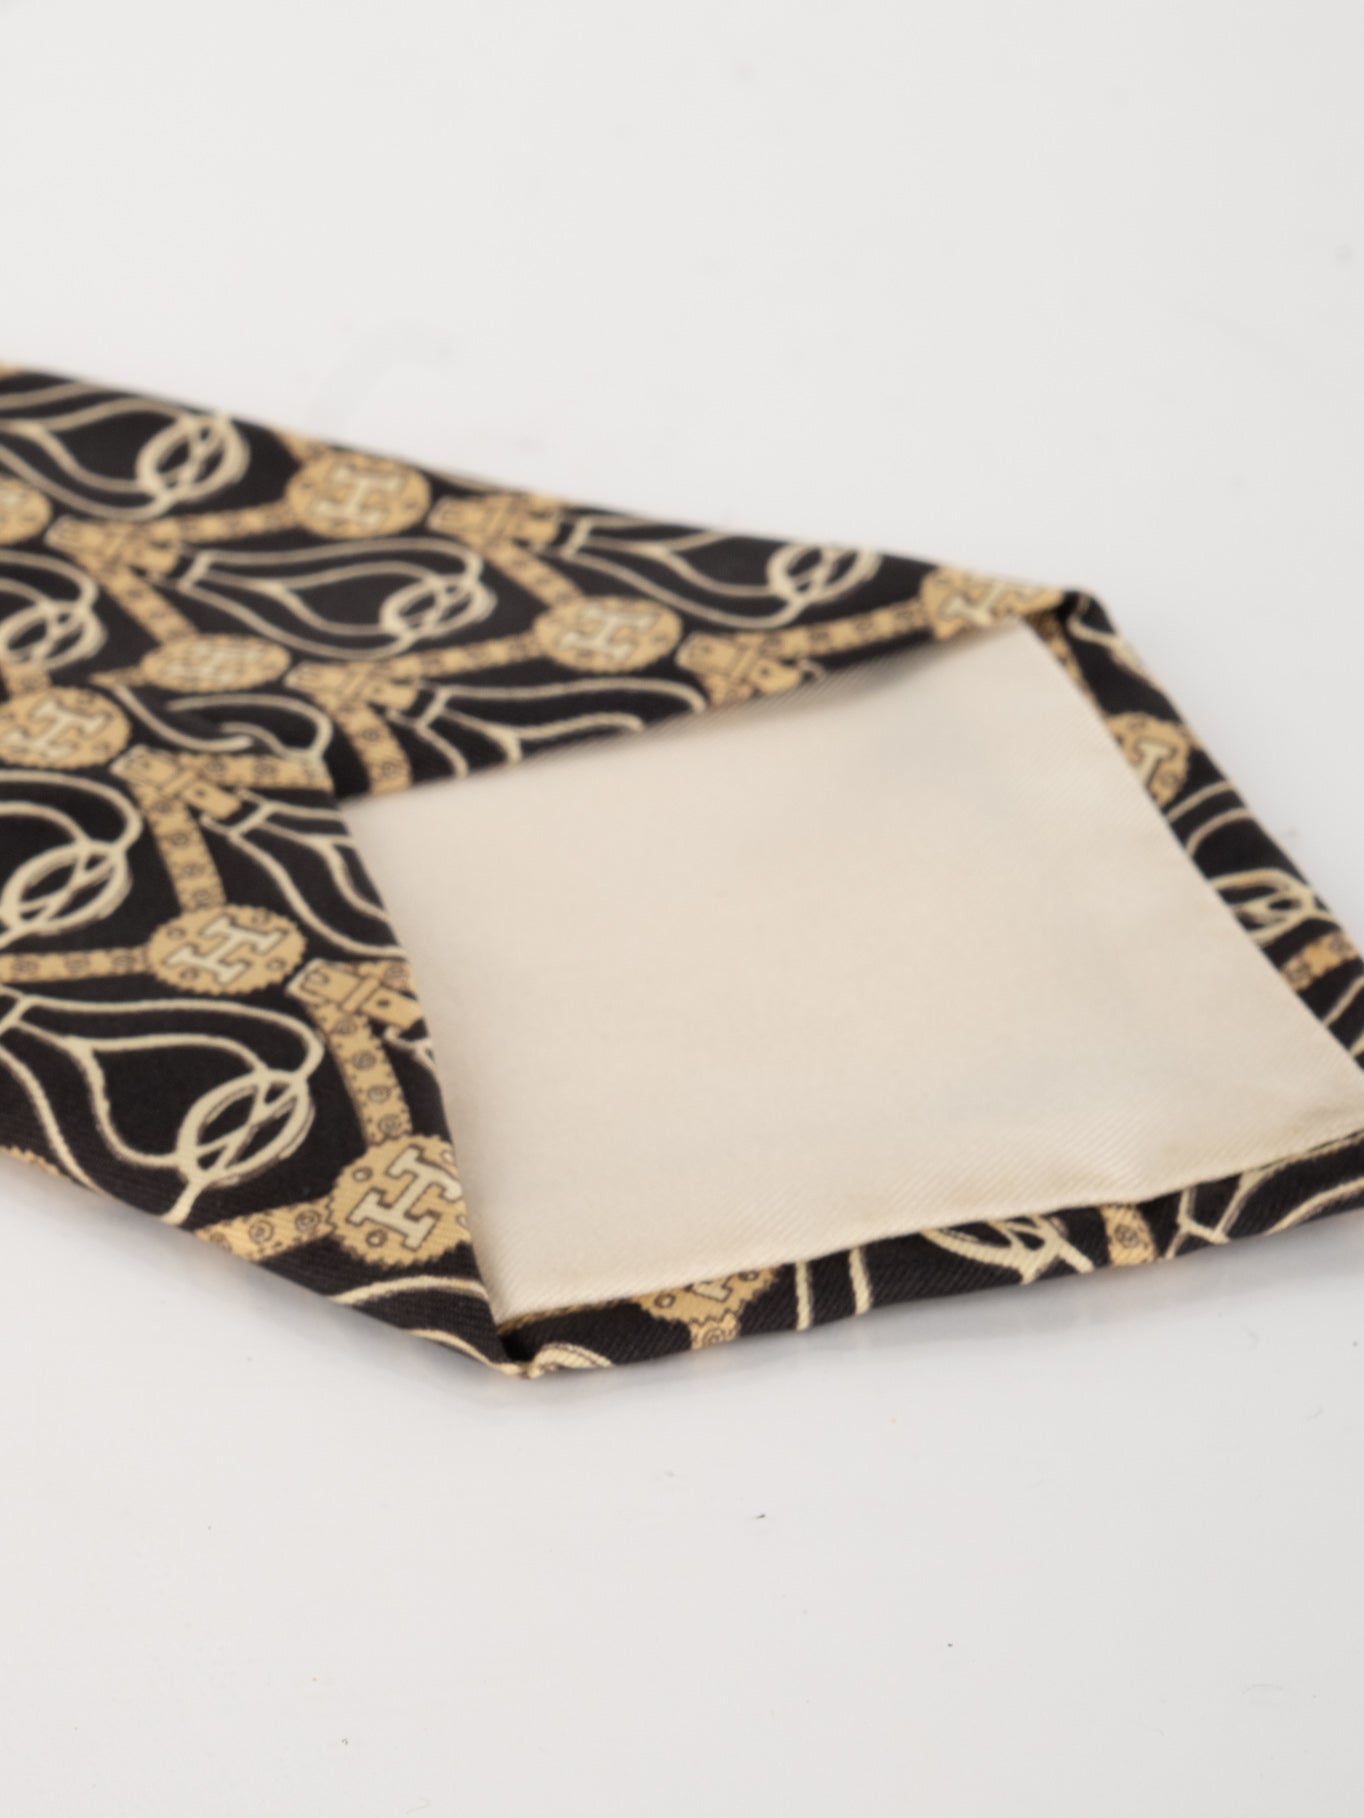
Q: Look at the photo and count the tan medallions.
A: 10